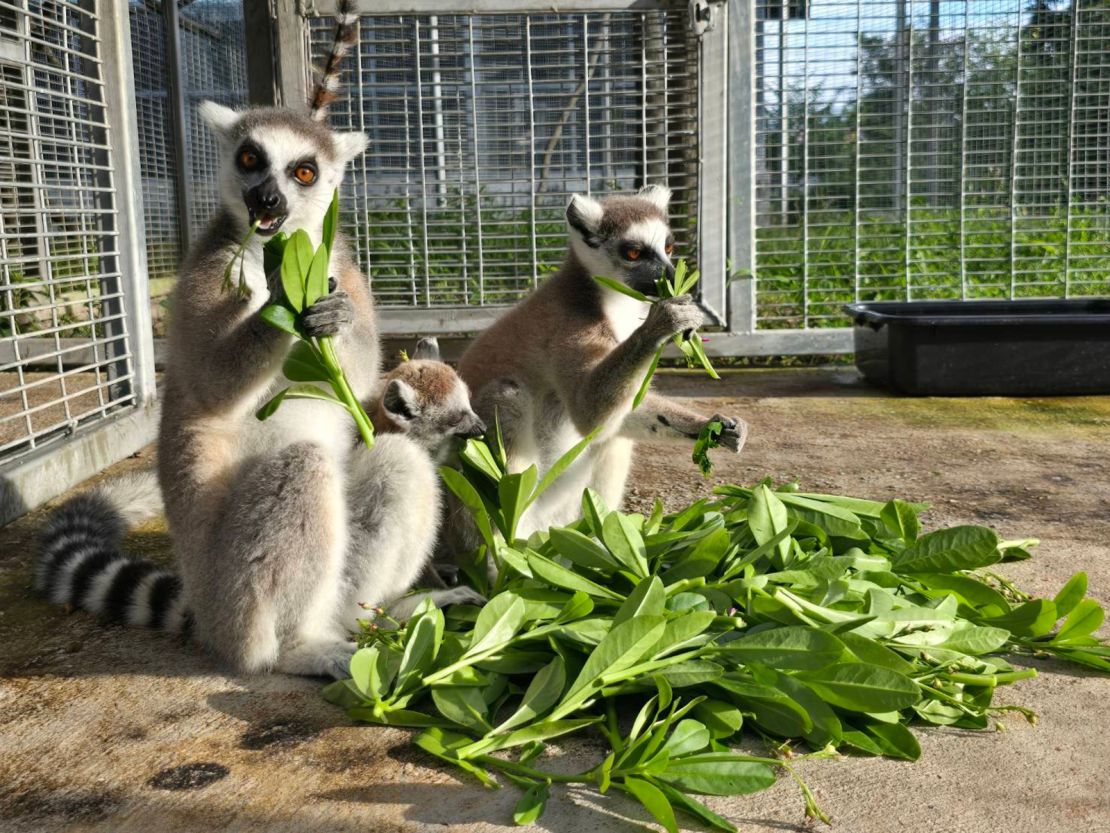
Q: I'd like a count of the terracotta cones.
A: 0